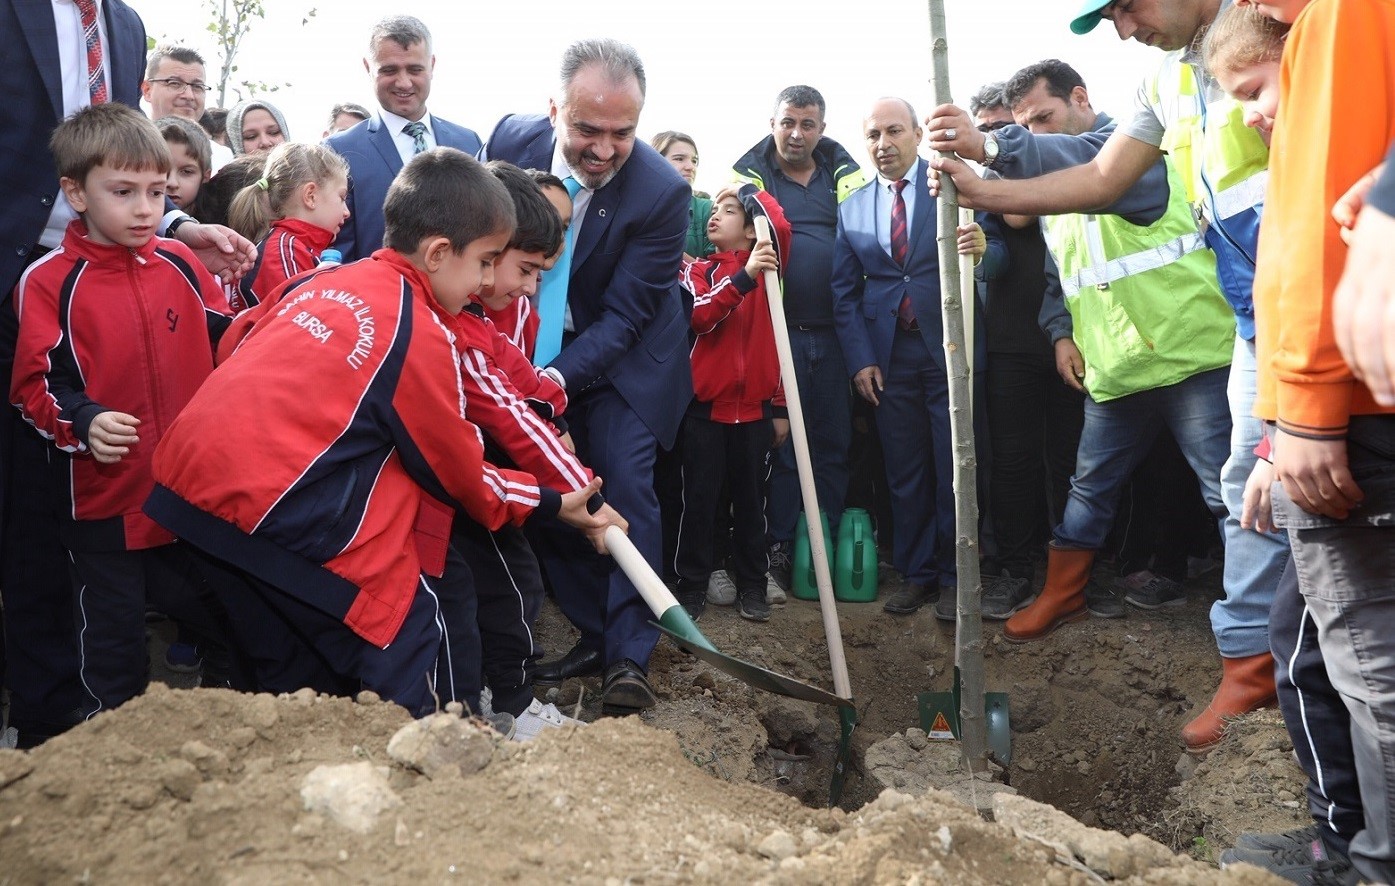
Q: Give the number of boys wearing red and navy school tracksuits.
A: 5